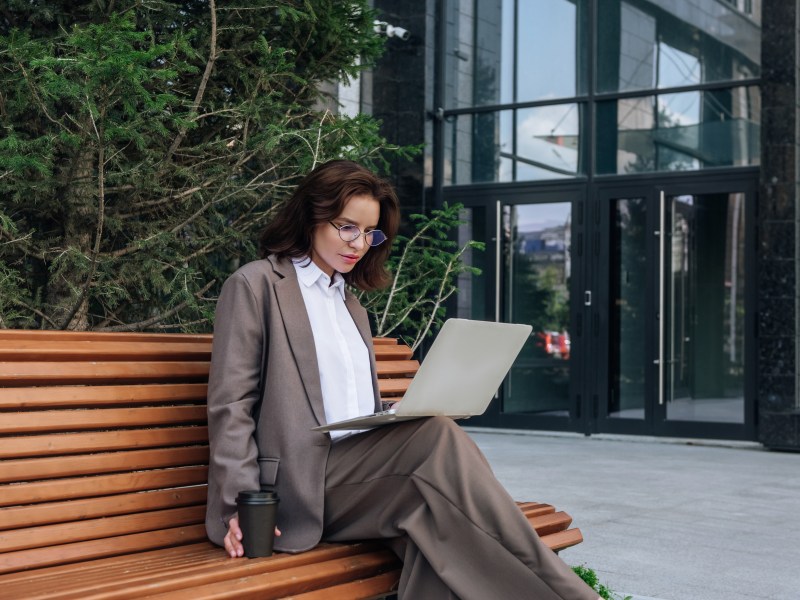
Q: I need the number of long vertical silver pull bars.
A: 2